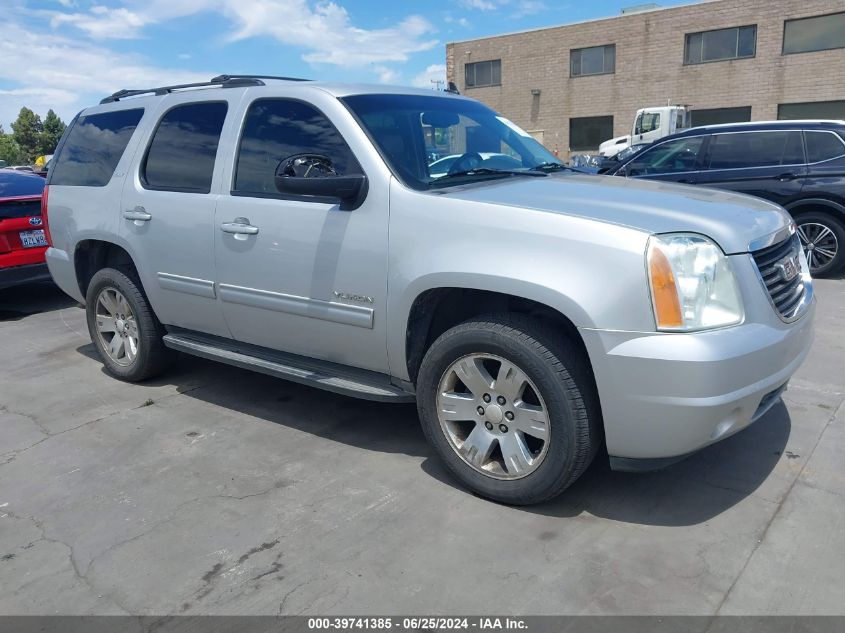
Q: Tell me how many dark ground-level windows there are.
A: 3